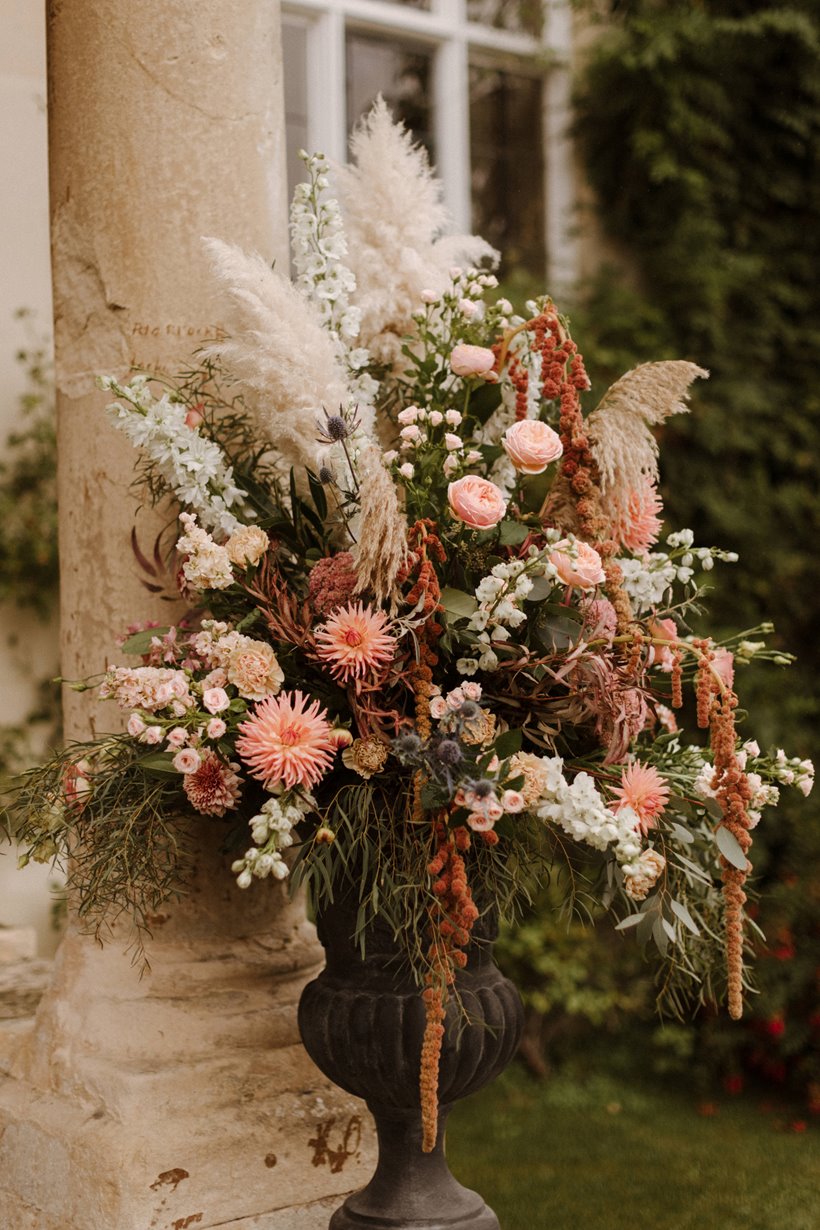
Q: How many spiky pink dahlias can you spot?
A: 4